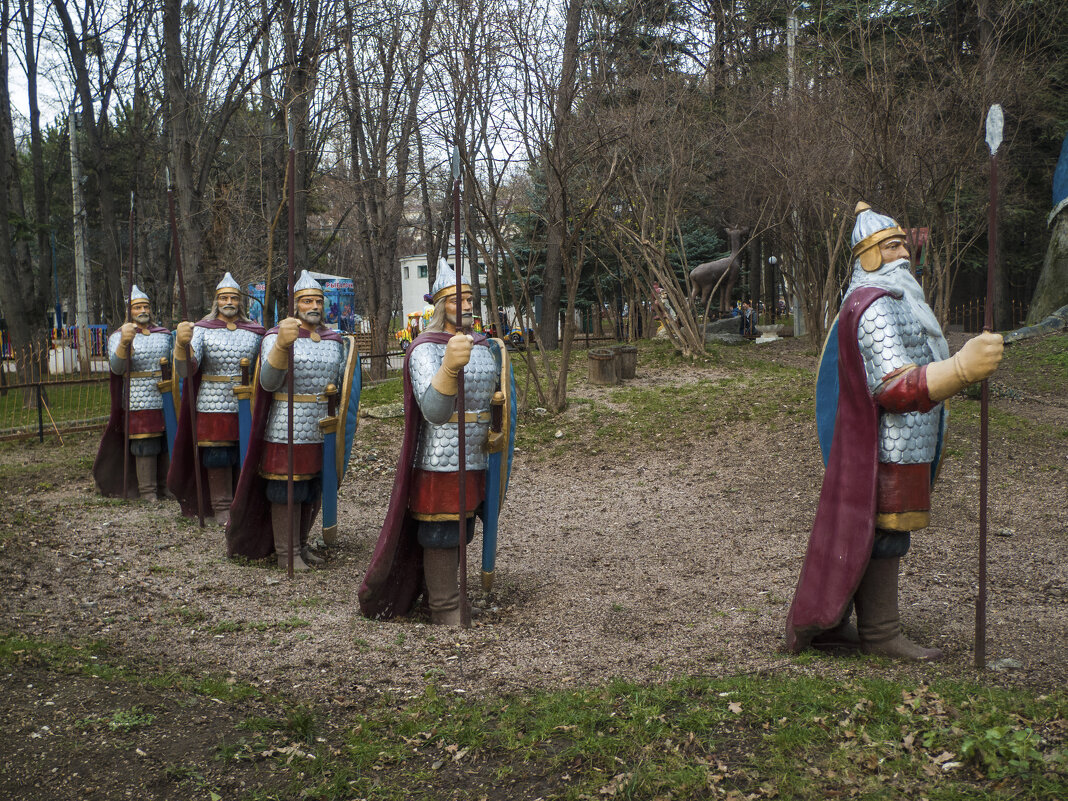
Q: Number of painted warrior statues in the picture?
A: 5